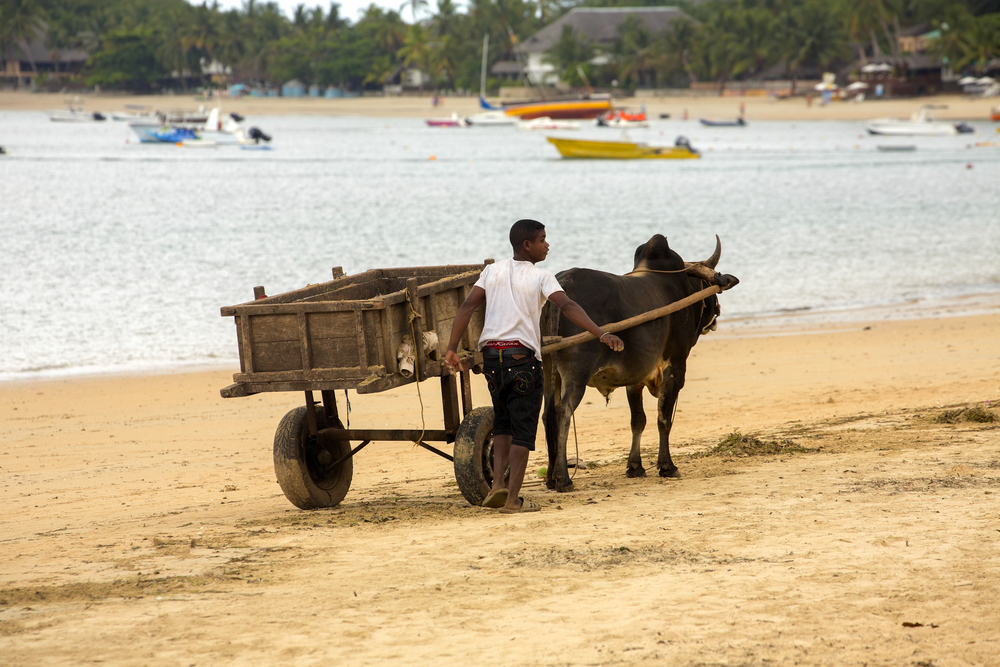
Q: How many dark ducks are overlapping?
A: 0